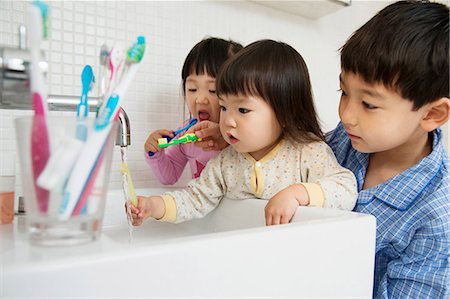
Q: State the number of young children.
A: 3